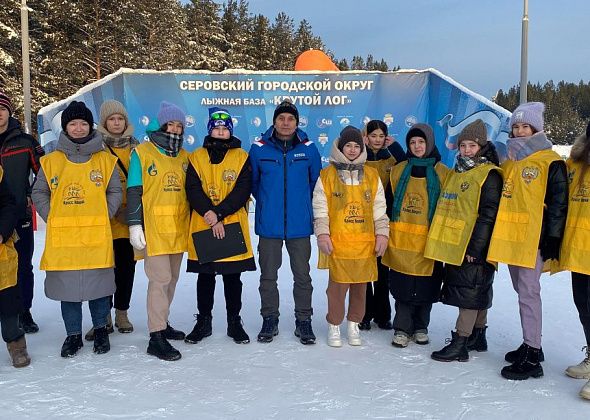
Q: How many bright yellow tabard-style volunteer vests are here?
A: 11